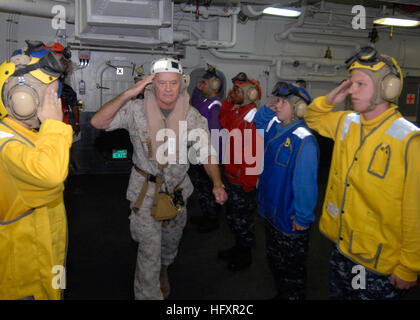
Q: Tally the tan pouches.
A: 1